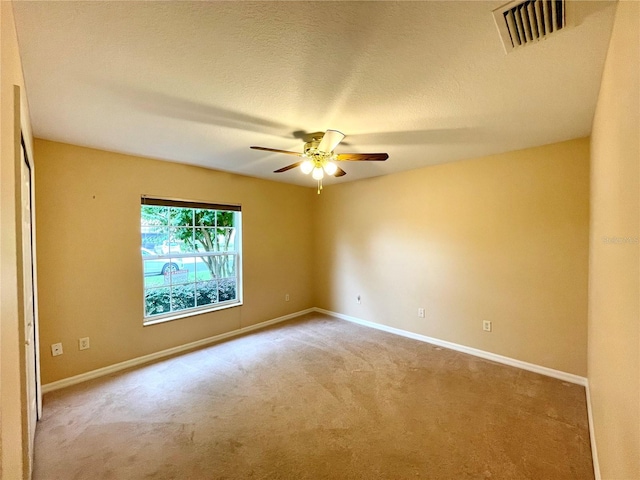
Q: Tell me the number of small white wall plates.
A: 6